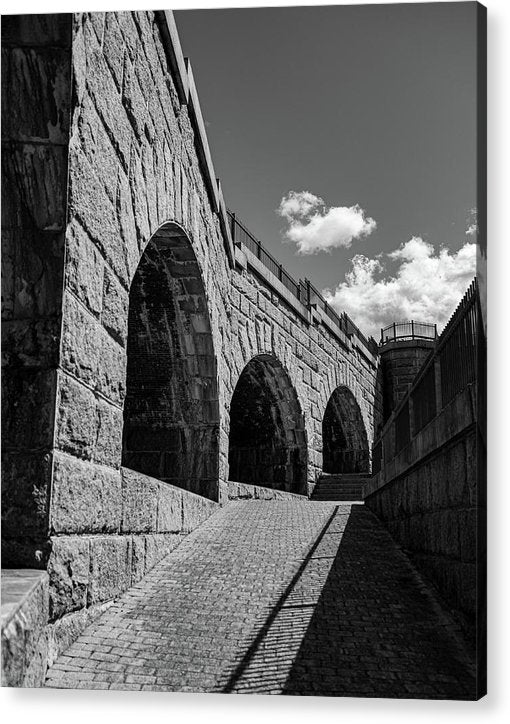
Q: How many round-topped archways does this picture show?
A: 3